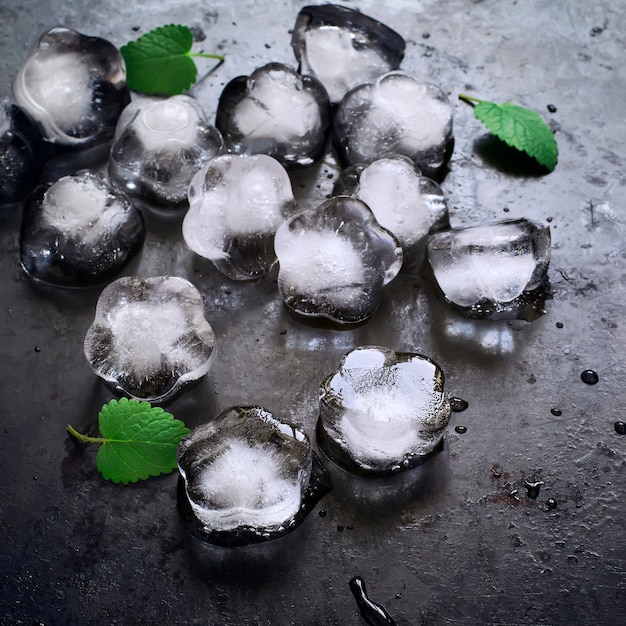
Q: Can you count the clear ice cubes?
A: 14